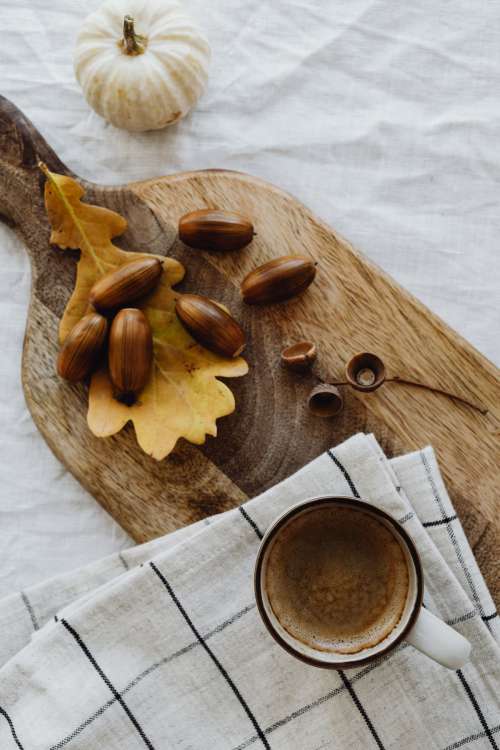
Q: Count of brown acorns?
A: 6